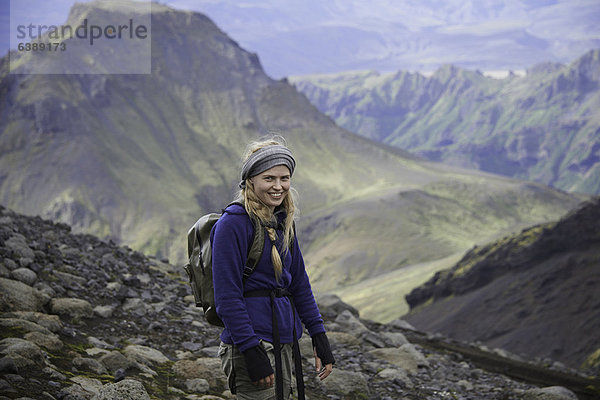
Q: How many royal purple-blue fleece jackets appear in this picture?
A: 1